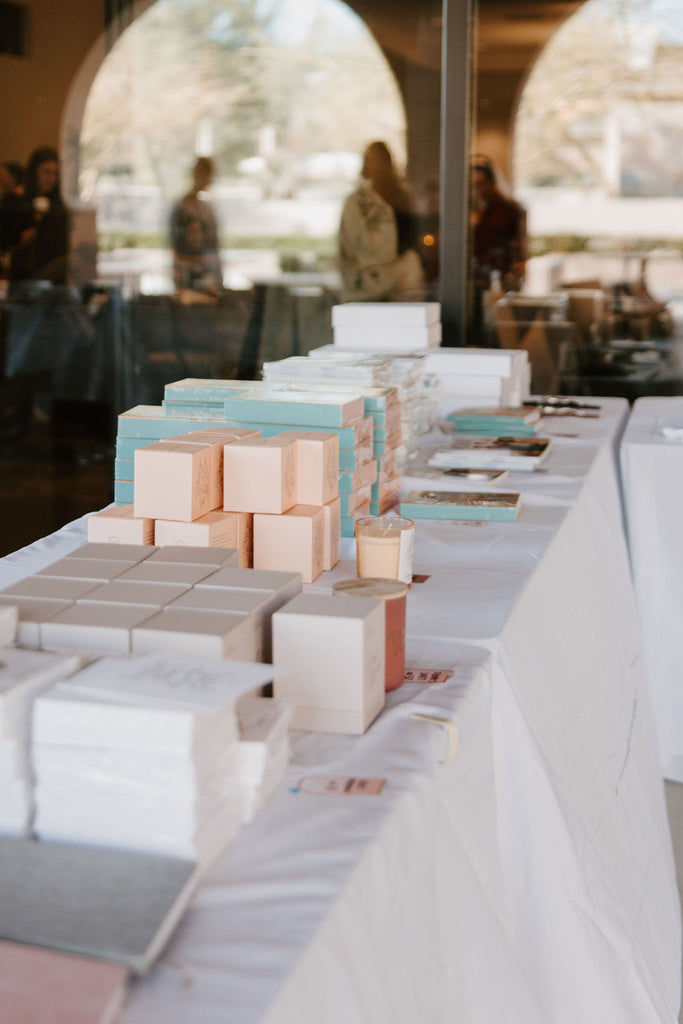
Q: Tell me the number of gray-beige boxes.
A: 12